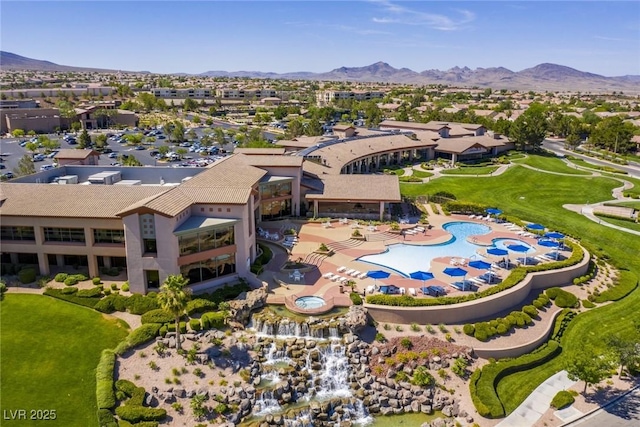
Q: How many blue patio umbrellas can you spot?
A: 10